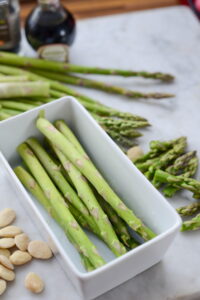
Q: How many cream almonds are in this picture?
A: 12